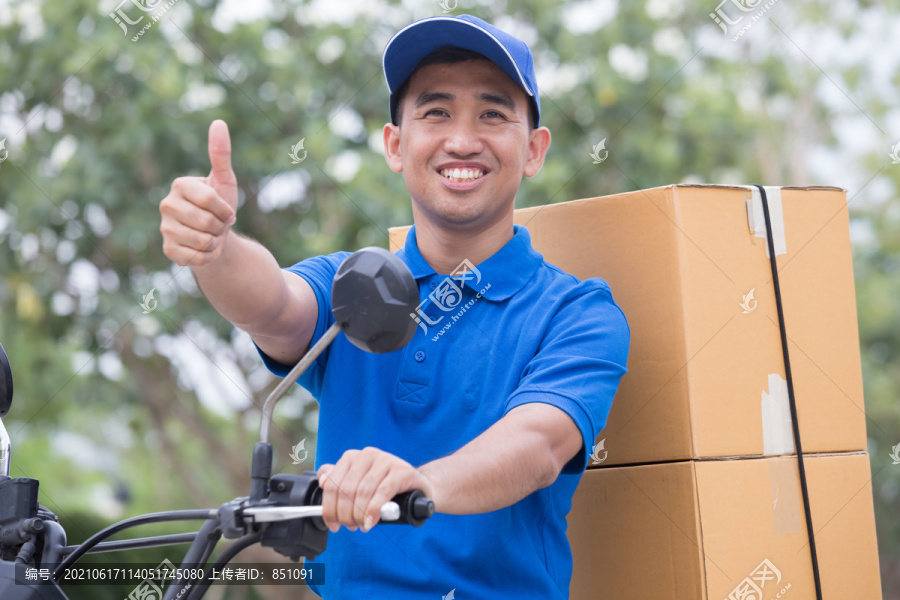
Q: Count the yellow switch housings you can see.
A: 0